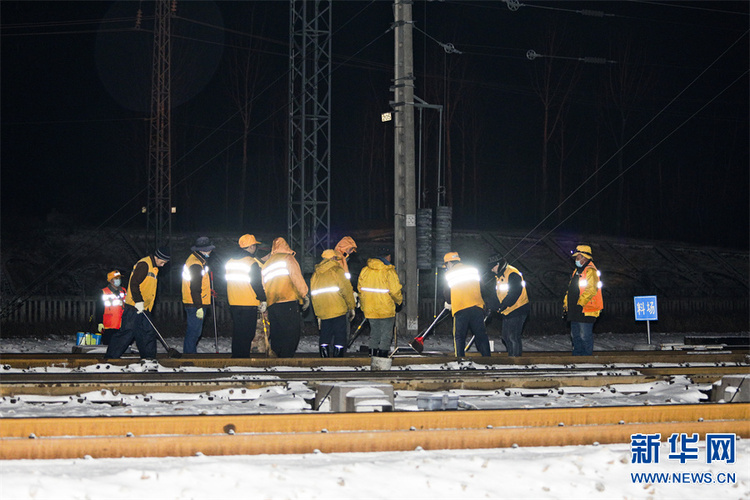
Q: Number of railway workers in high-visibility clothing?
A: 11